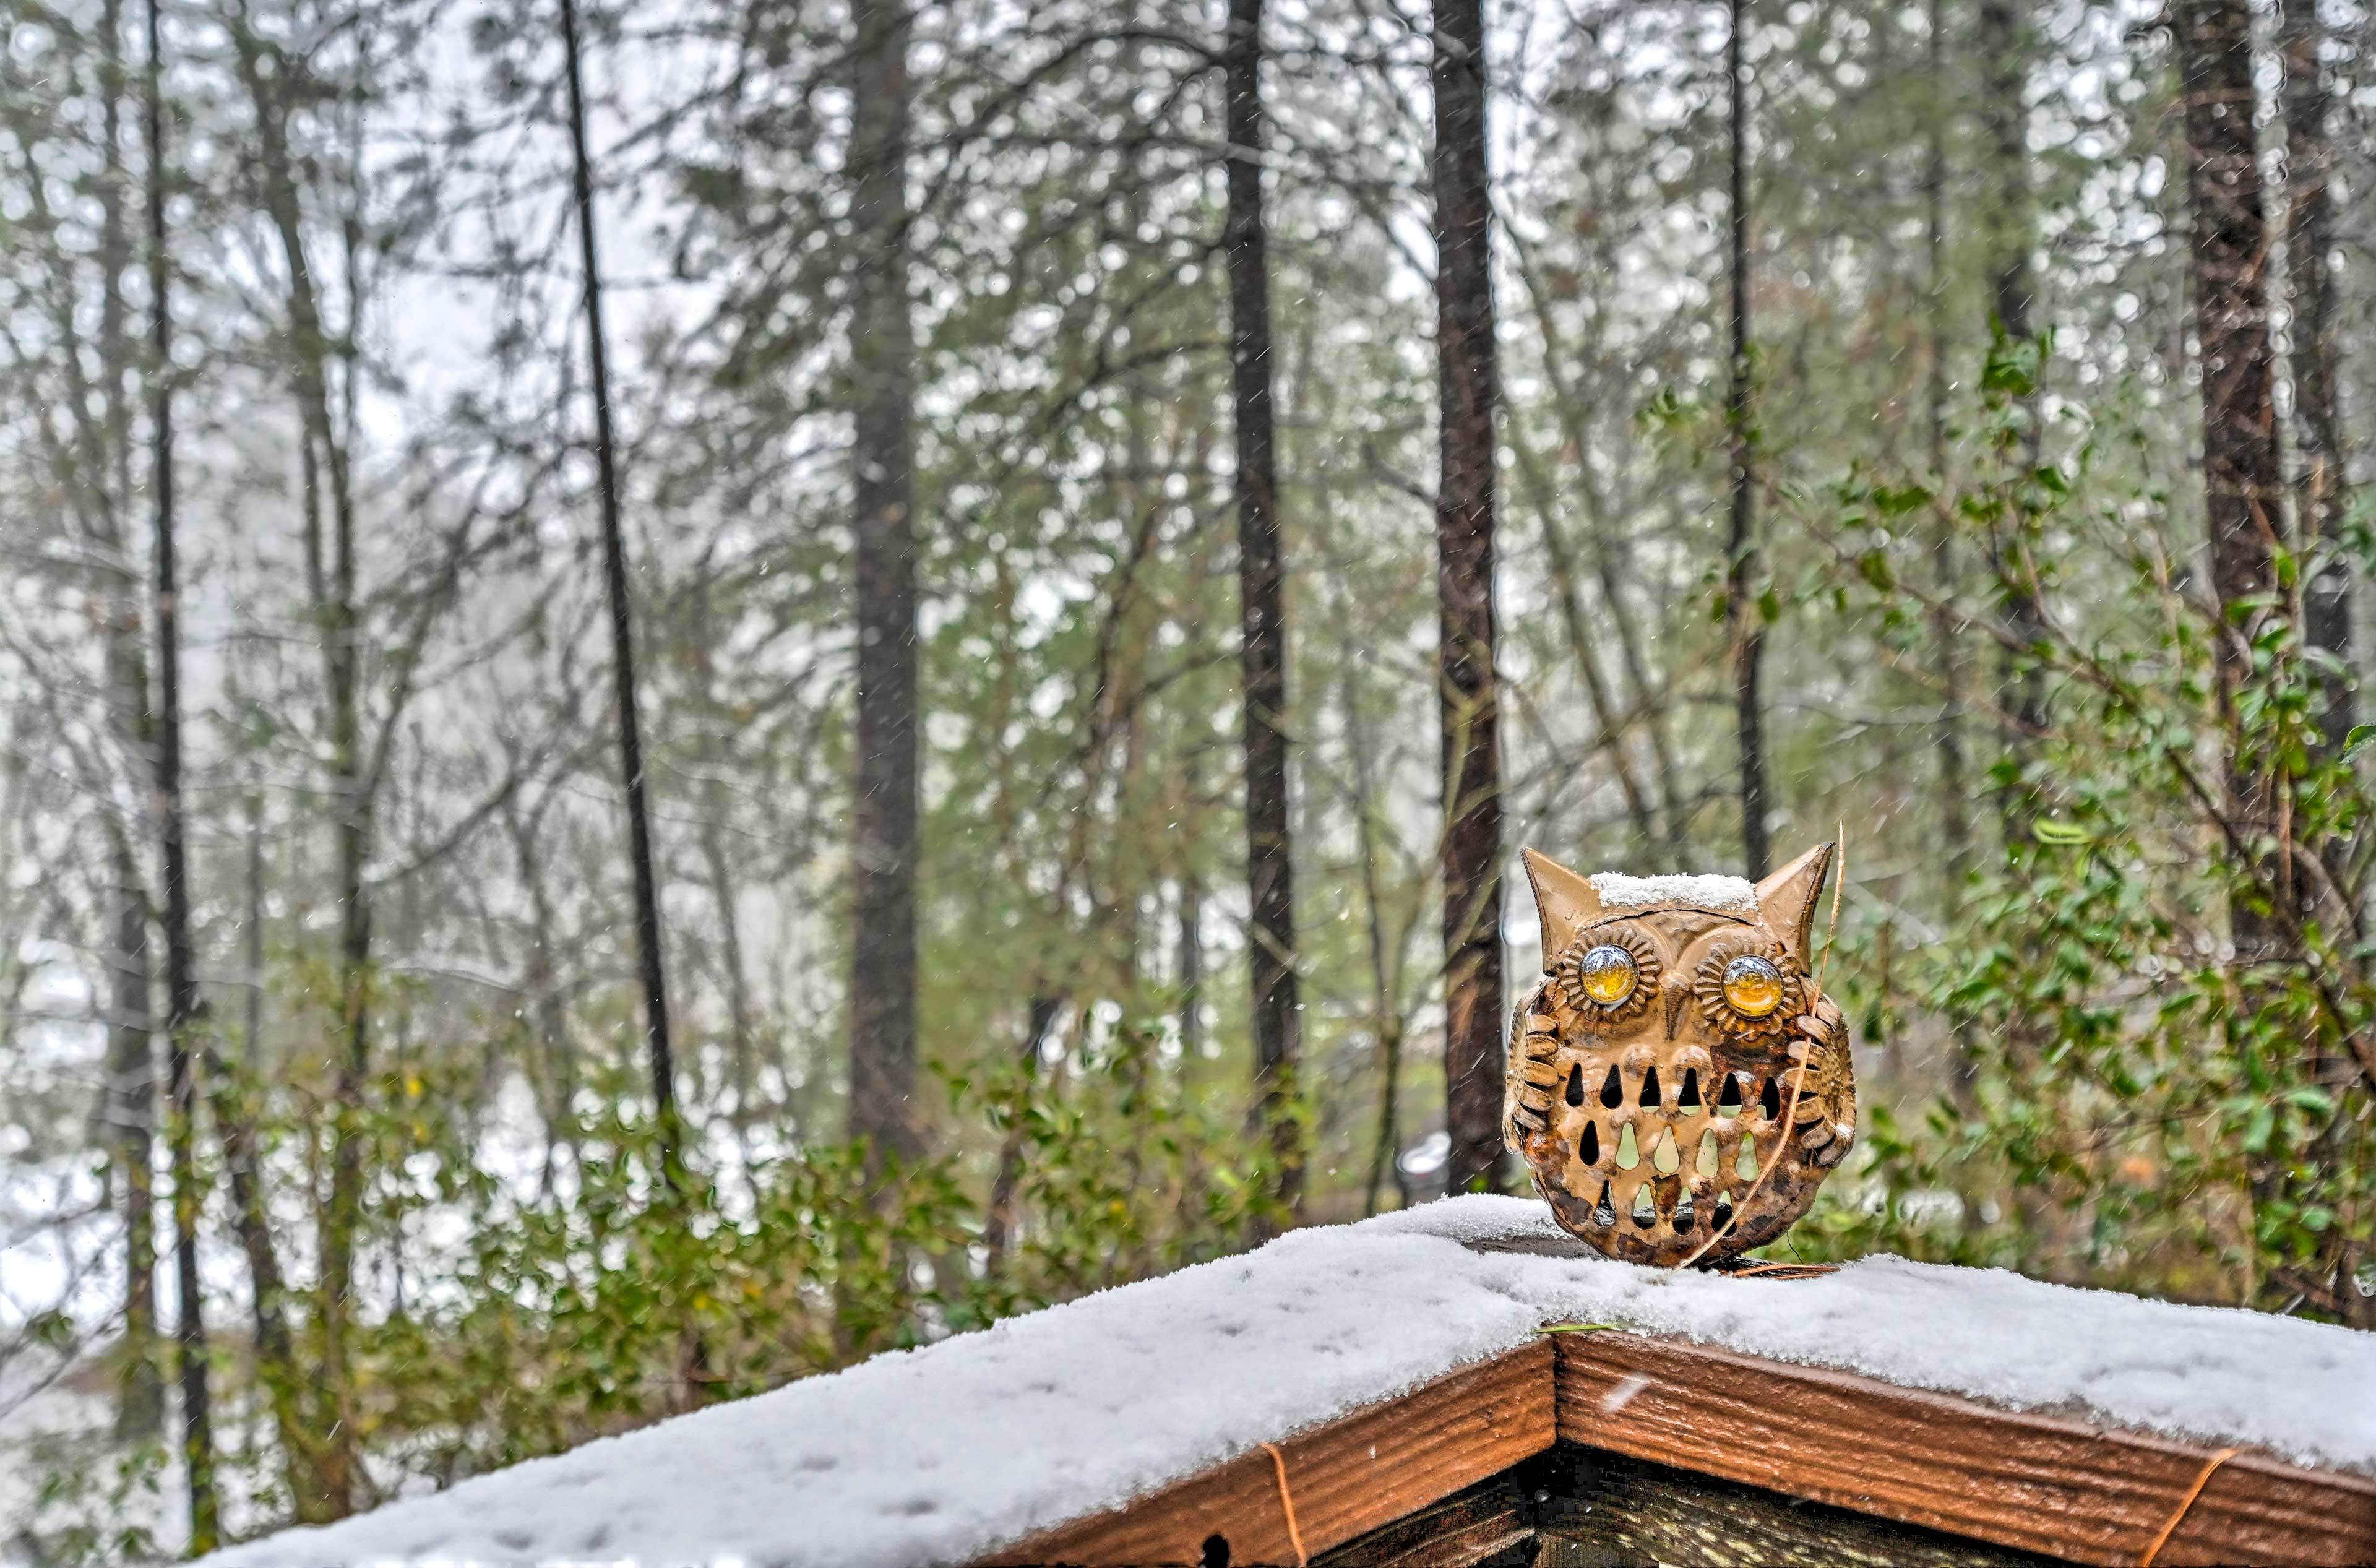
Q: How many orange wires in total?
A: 2